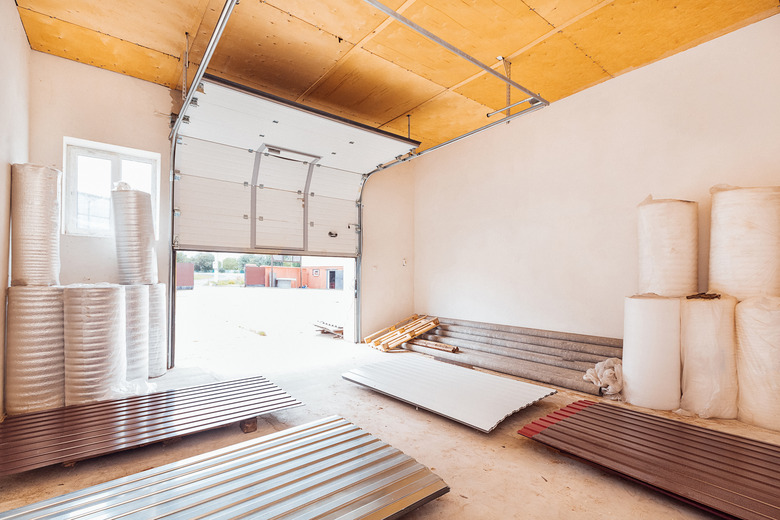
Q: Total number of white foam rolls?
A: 11